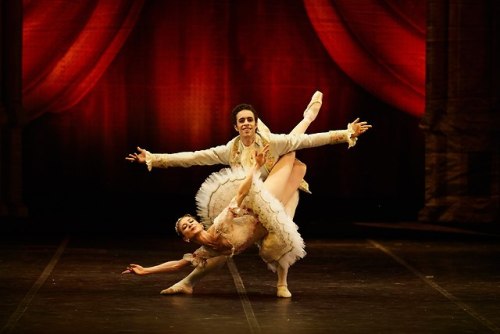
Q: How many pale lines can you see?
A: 3